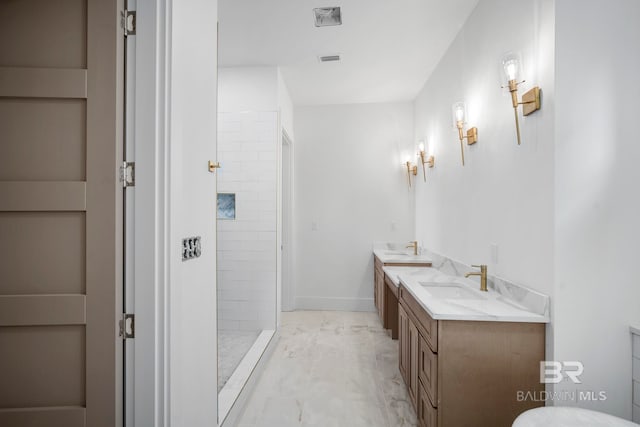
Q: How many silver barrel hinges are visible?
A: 3